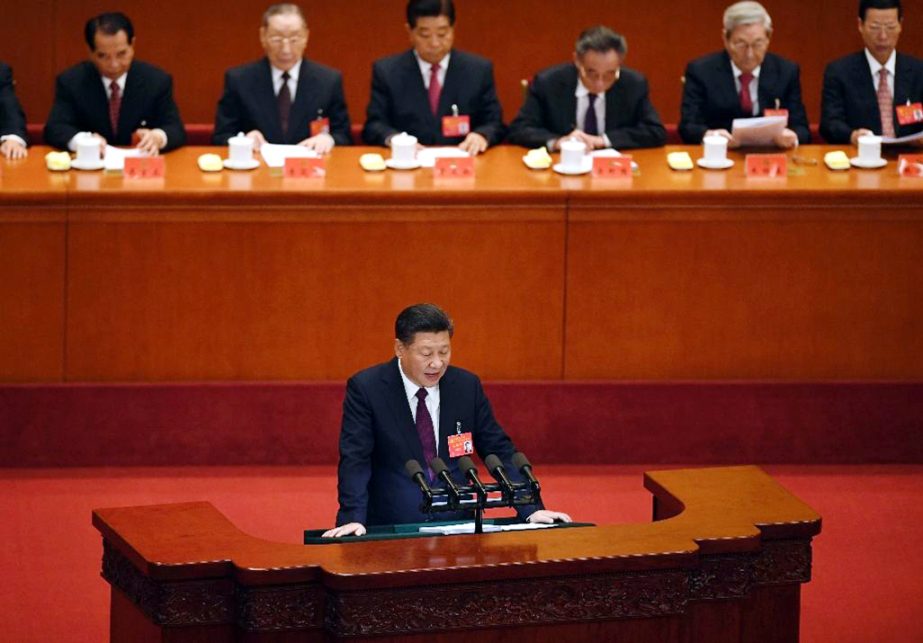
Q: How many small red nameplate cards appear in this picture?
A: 6